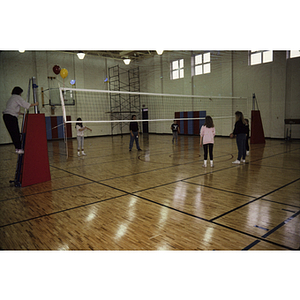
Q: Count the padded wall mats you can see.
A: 2